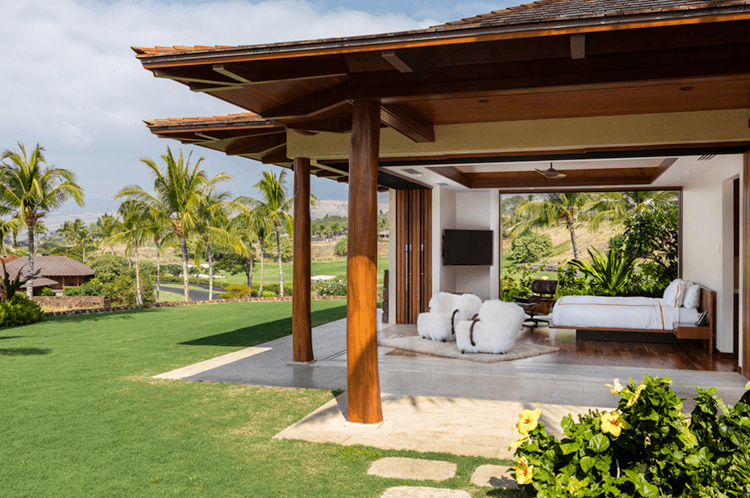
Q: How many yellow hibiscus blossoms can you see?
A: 6